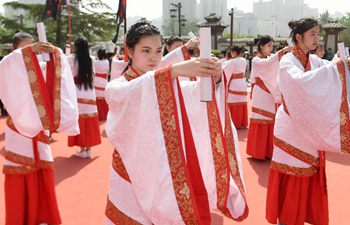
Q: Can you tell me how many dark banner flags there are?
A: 2